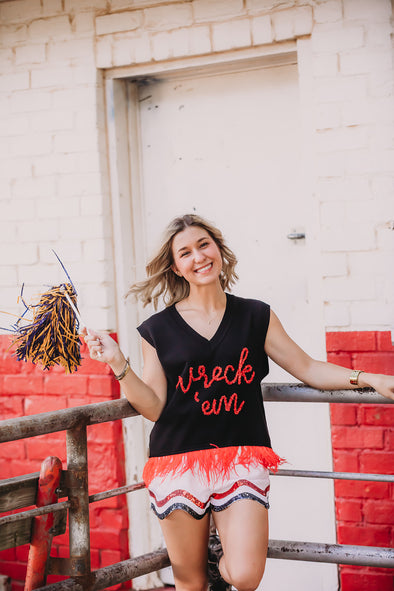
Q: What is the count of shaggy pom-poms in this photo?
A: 1